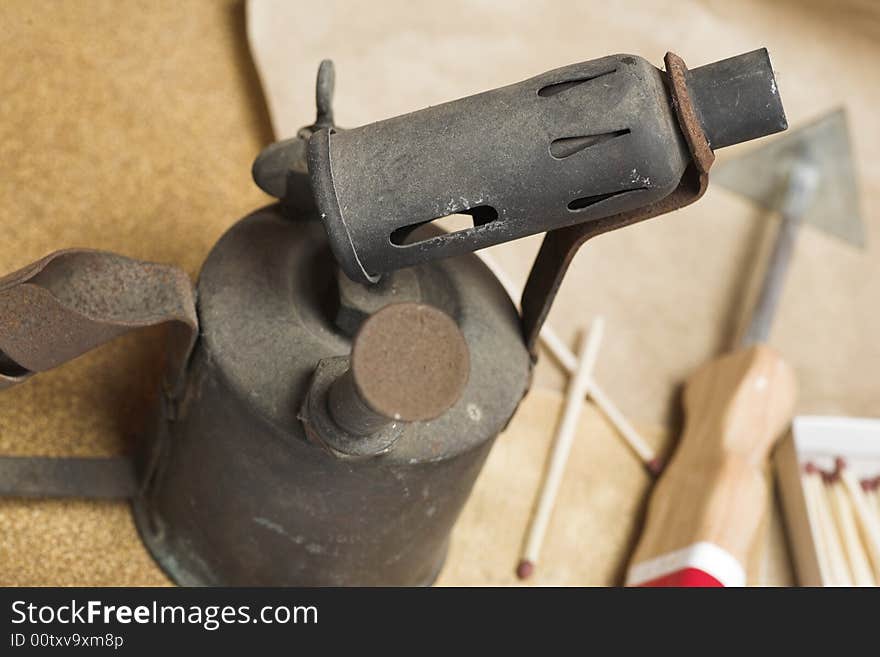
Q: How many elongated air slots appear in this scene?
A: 4